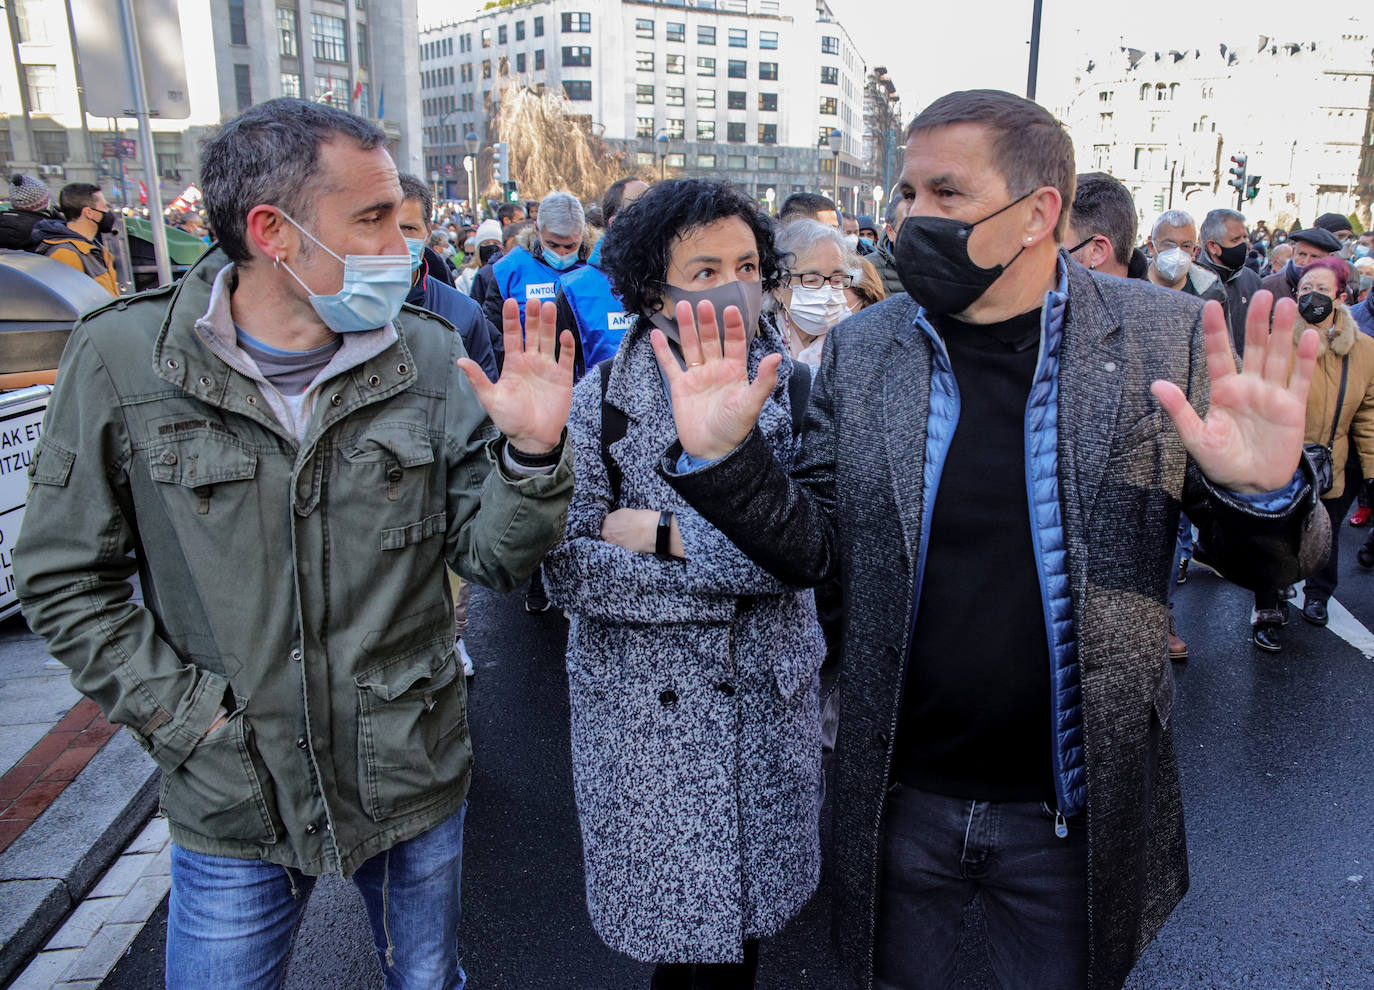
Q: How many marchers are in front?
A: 3